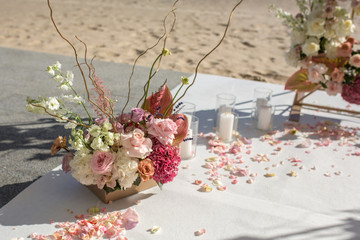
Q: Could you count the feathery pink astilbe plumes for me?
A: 1